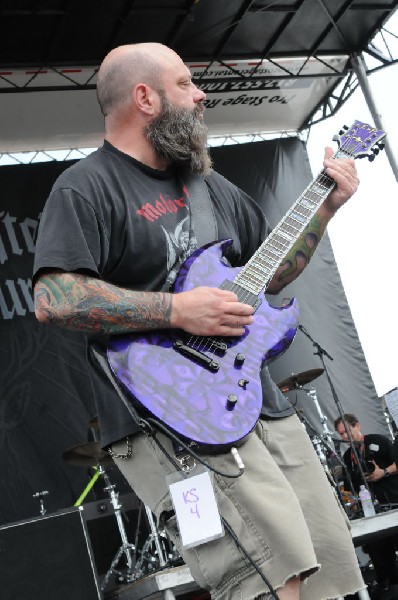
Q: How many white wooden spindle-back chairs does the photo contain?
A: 0